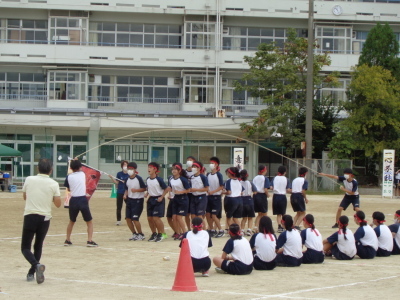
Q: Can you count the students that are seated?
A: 9